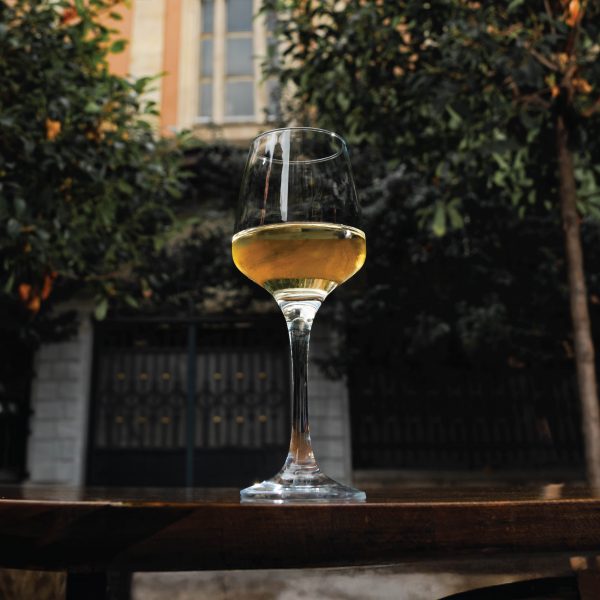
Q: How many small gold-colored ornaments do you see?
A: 12